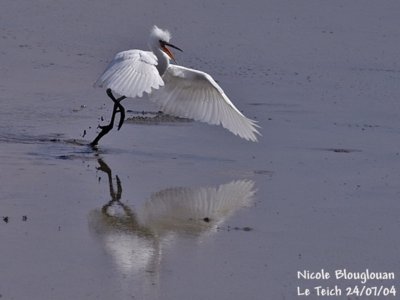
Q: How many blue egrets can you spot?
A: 0